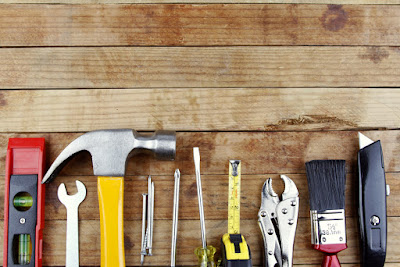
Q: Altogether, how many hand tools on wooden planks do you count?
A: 9